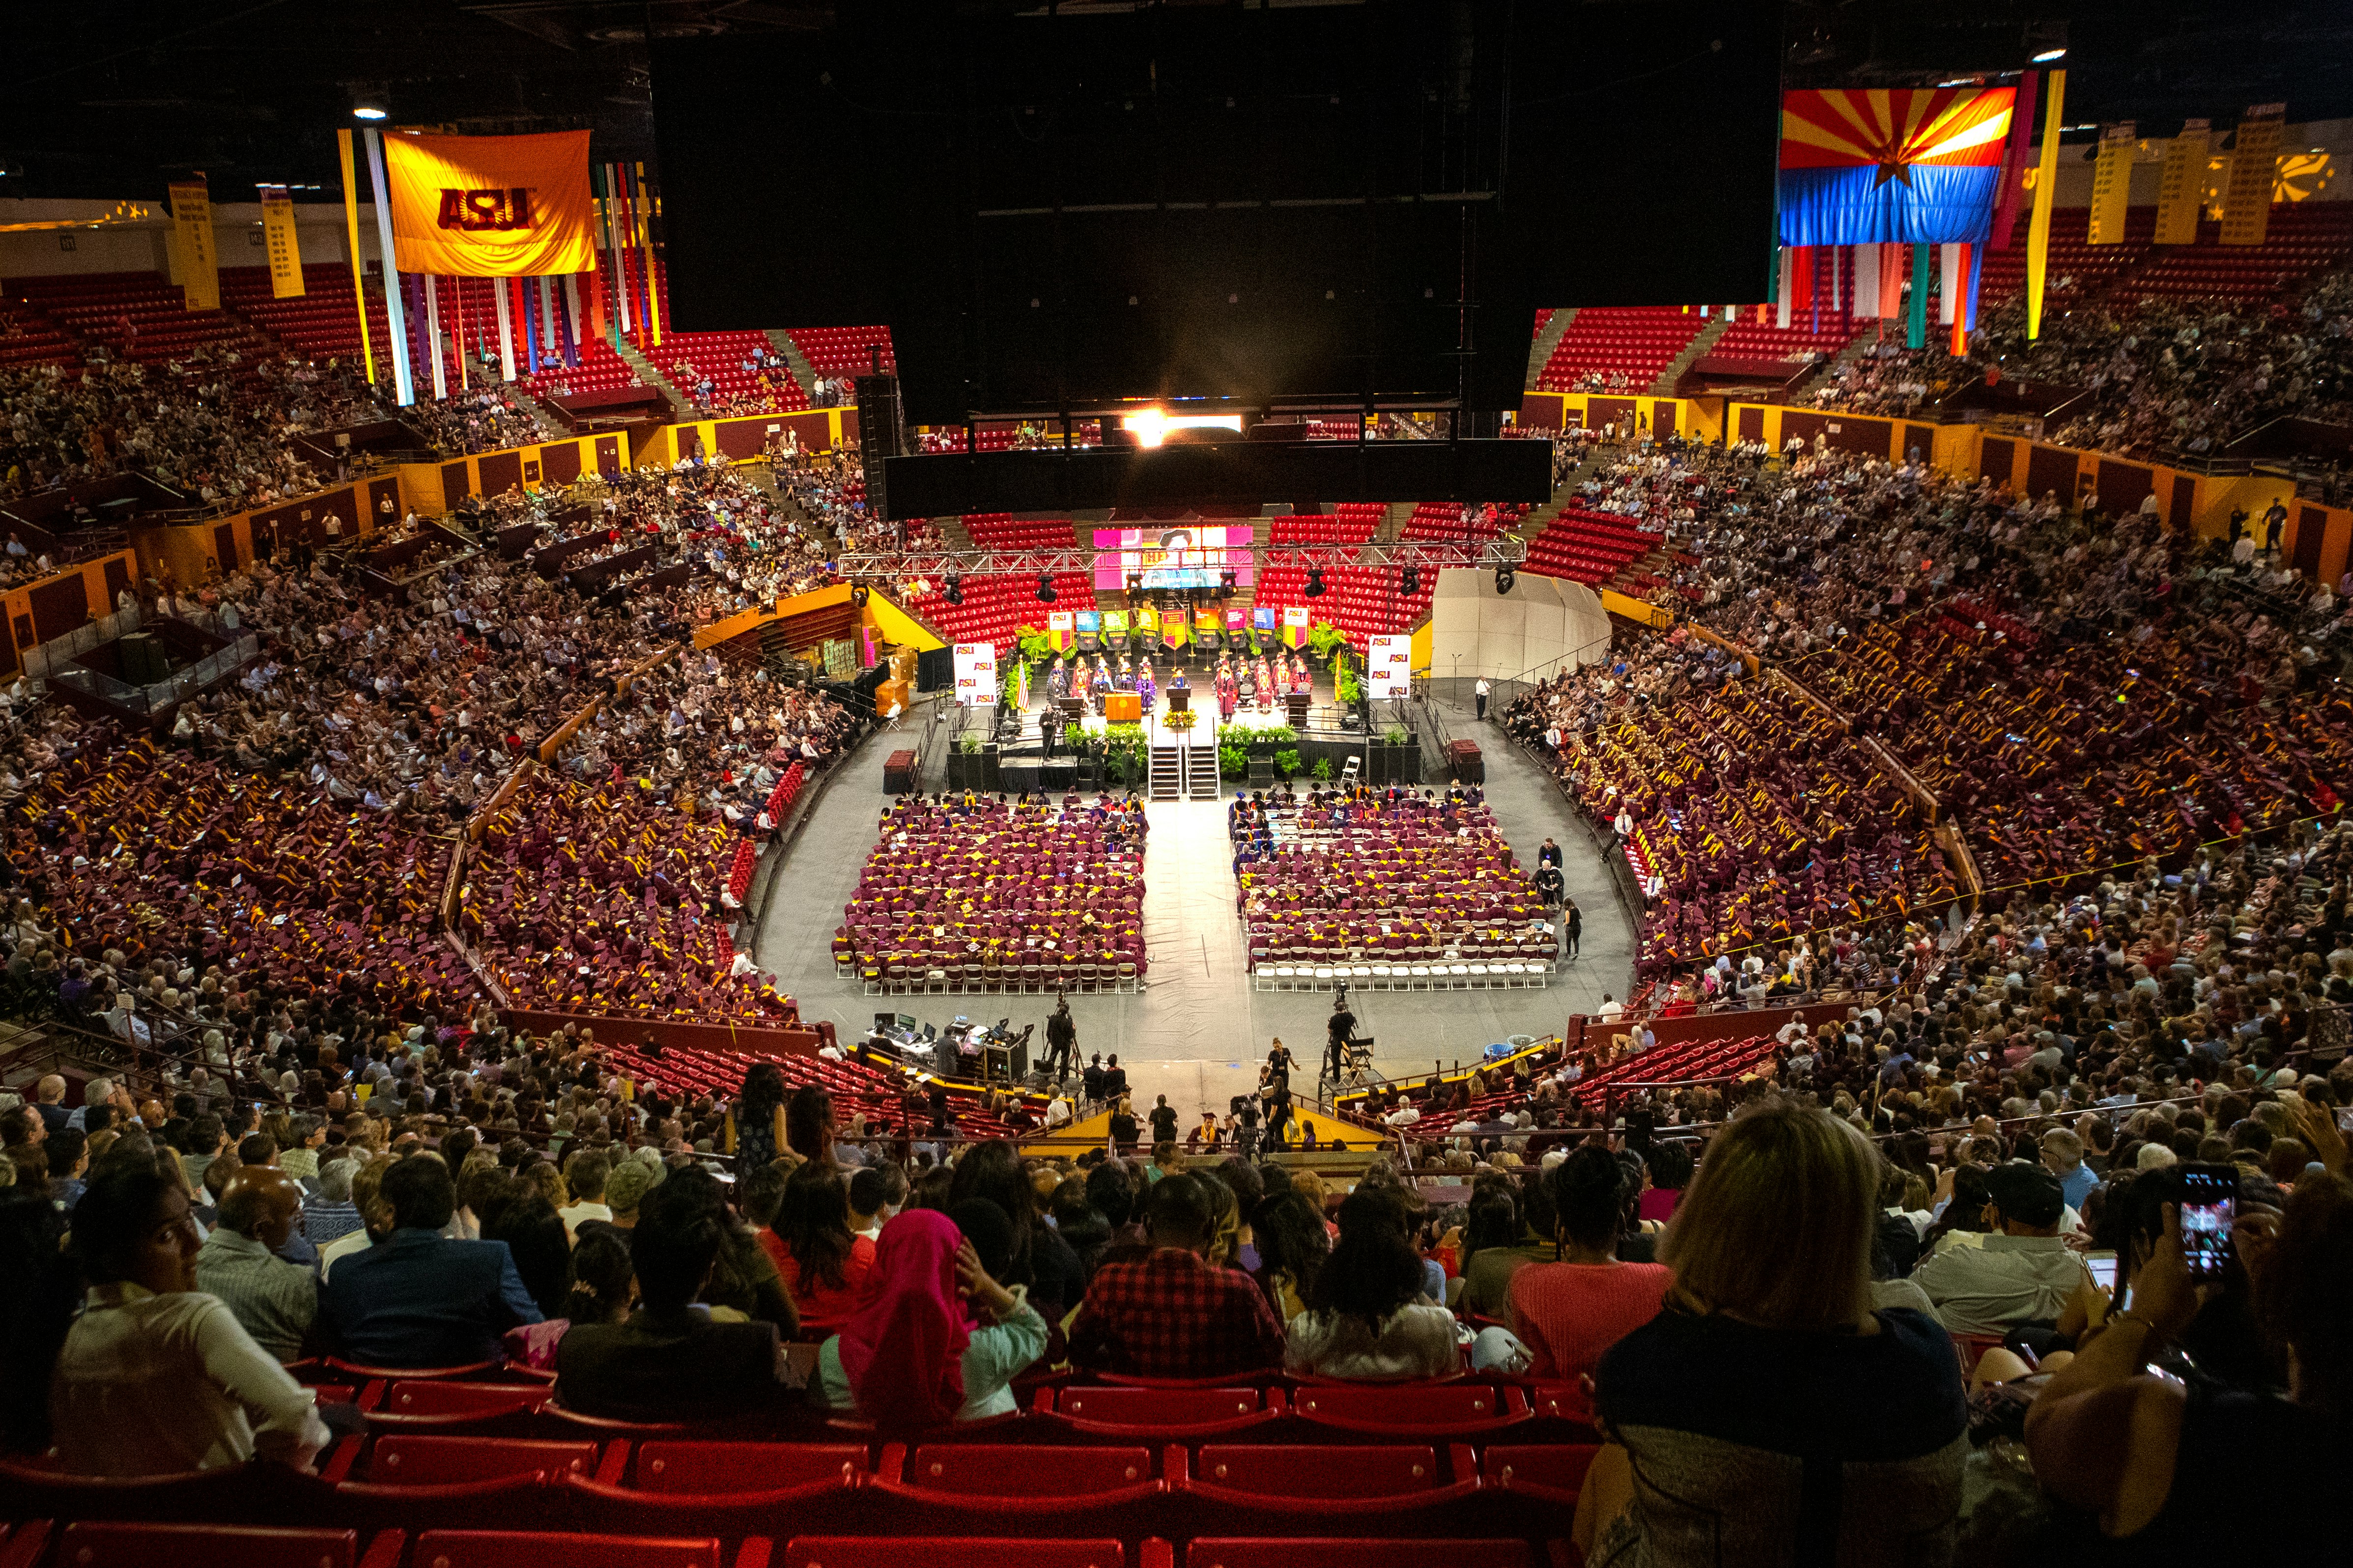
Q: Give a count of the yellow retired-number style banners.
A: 5